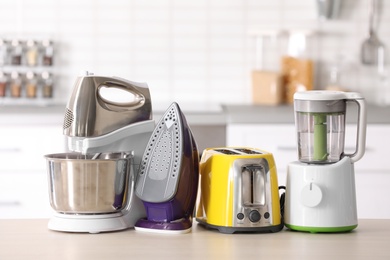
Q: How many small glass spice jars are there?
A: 8